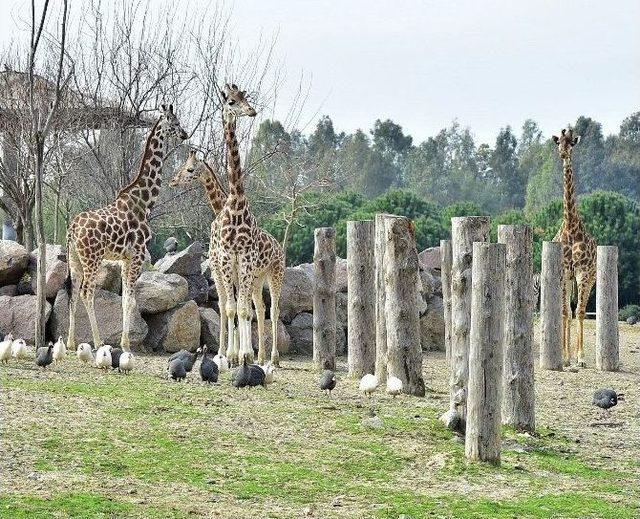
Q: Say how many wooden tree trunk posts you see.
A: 10